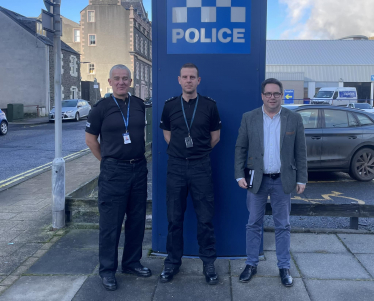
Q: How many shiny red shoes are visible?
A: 0